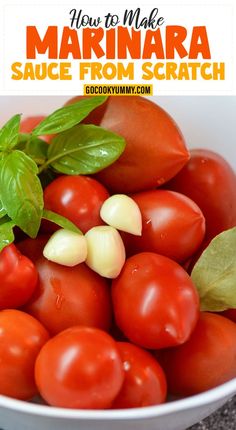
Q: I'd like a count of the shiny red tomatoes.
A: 12